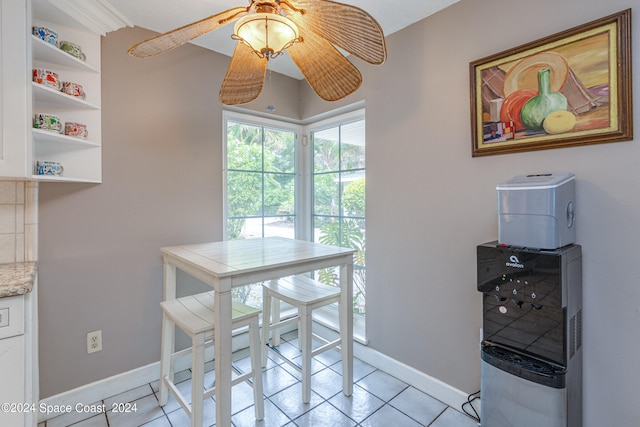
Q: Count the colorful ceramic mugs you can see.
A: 7